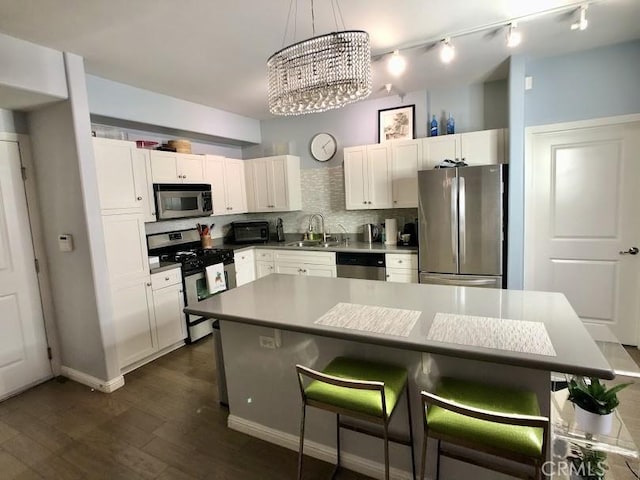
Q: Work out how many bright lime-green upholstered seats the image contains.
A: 2